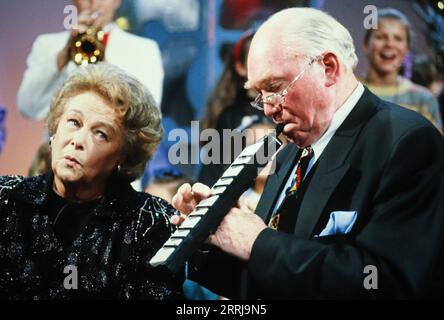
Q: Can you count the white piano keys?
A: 11